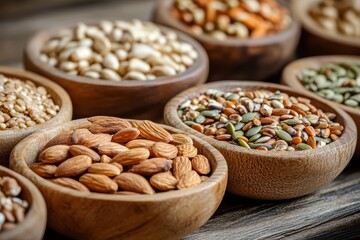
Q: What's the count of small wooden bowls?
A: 8